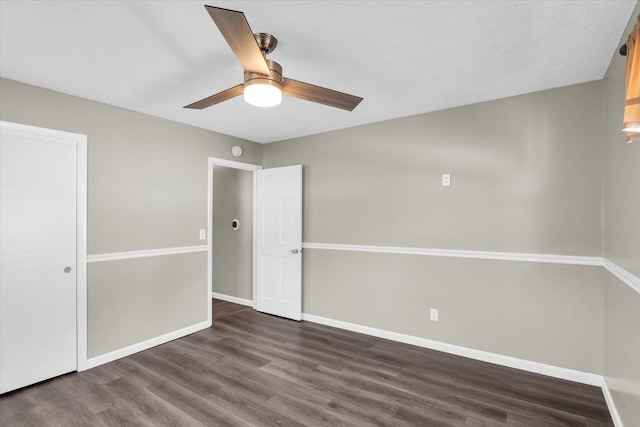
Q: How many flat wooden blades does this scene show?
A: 3